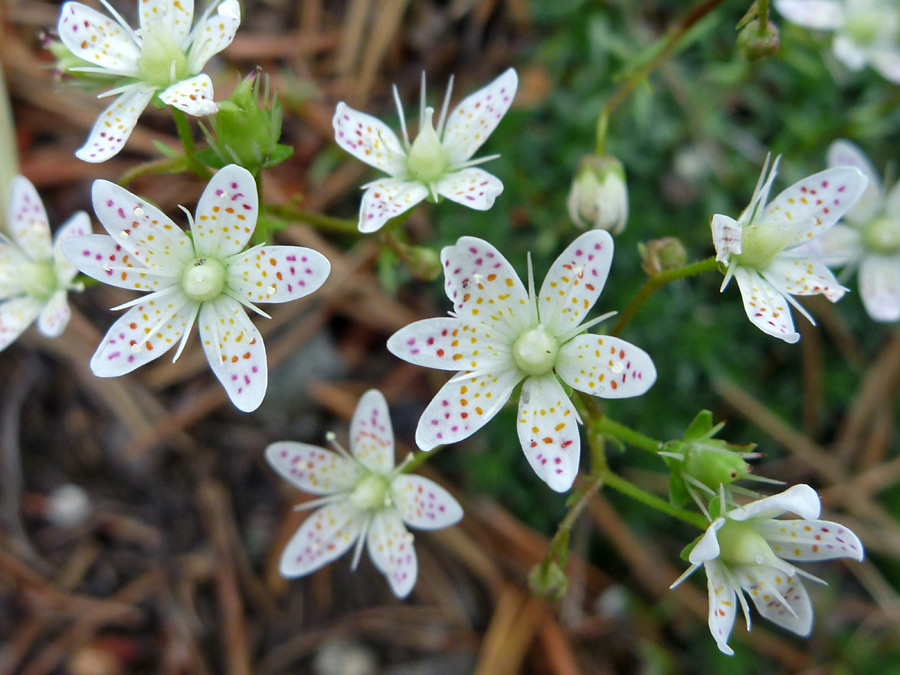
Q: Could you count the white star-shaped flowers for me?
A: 10